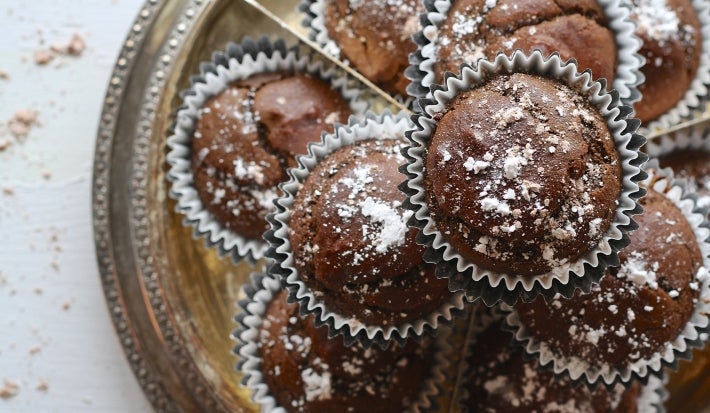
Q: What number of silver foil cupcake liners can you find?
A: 10